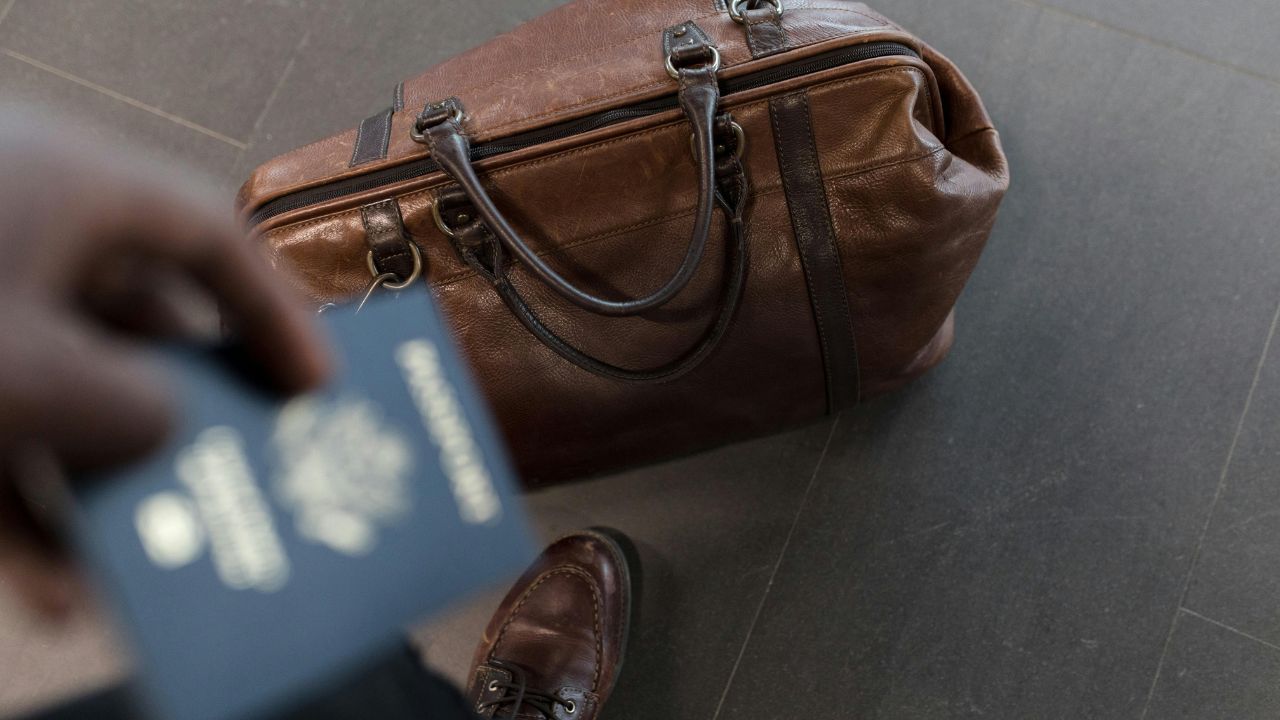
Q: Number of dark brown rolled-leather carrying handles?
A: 2